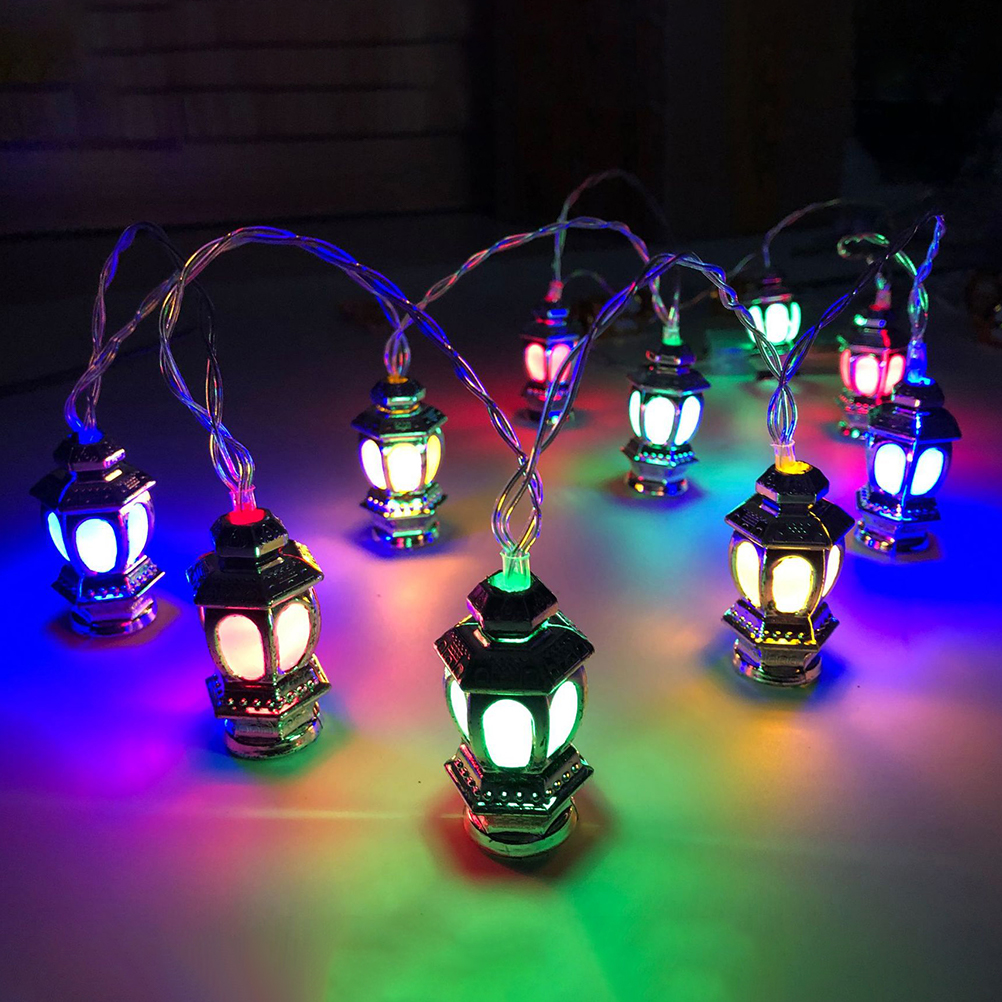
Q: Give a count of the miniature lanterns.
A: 10